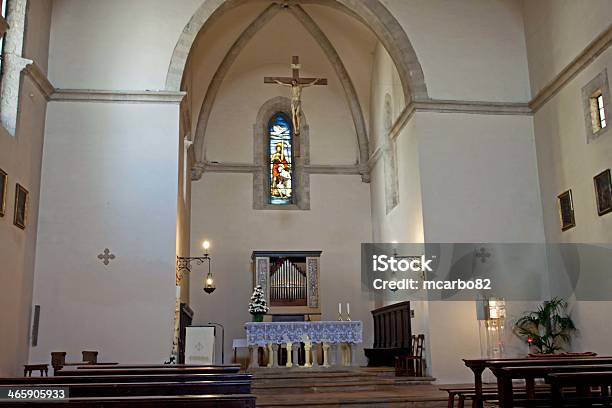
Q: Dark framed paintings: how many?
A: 4